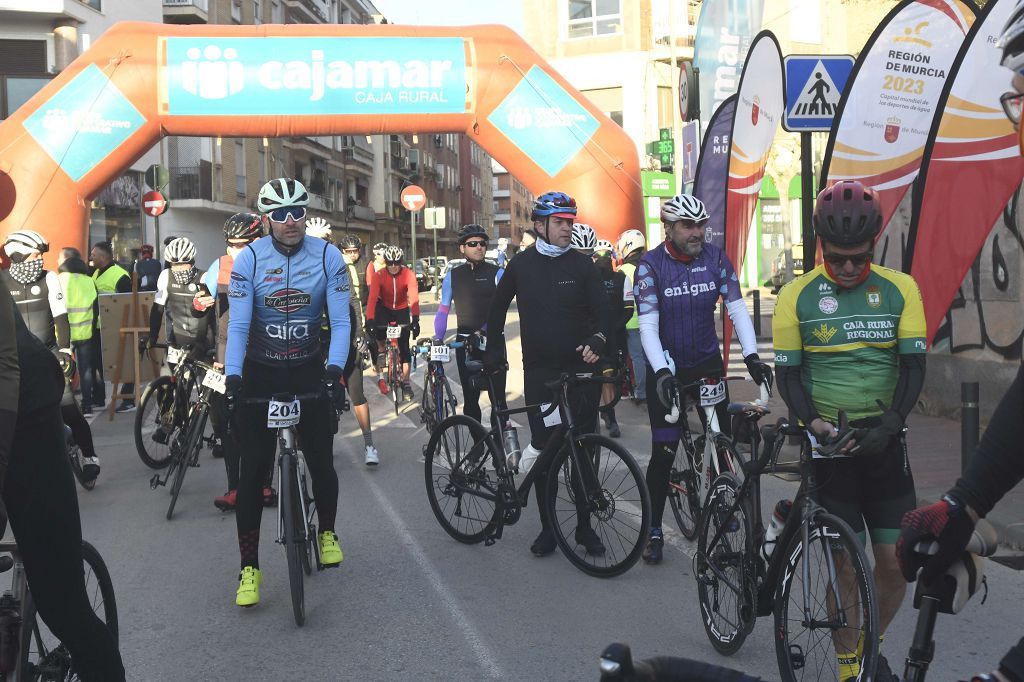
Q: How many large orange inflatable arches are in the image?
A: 1